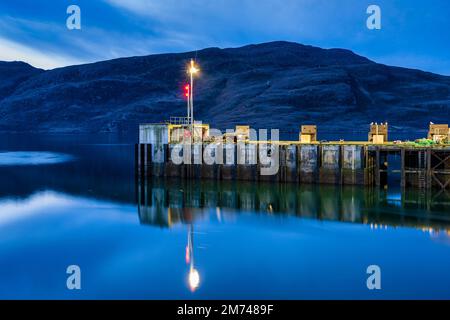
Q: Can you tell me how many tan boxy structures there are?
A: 4